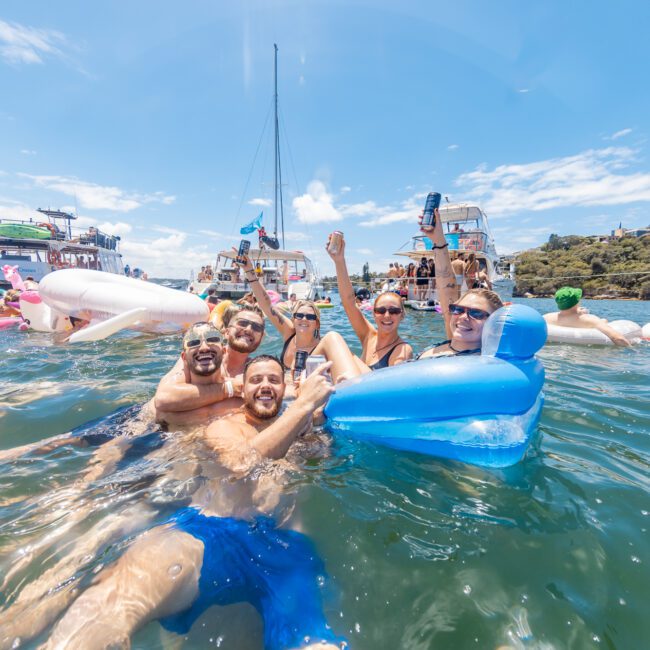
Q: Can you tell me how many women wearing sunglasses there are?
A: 3